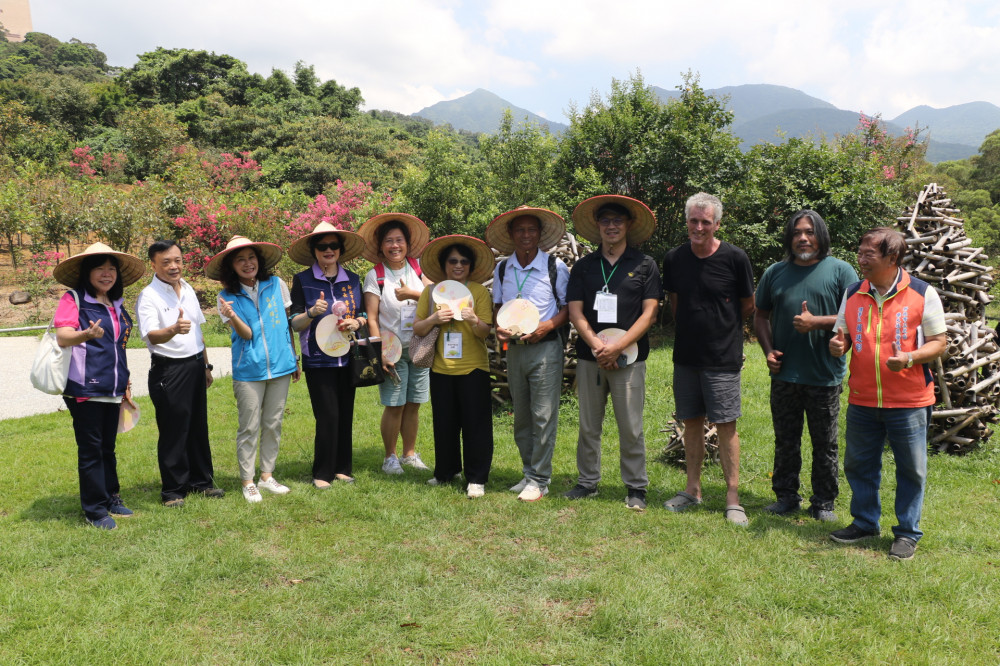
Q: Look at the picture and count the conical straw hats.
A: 7